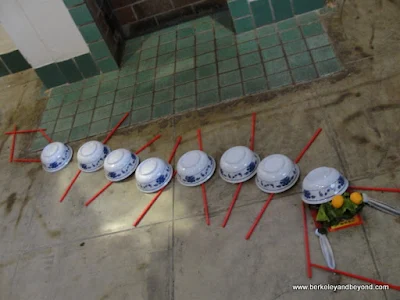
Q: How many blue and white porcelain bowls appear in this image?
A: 8